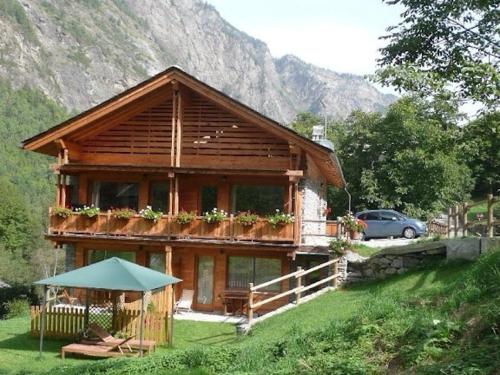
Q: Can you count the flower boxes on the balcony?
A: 8